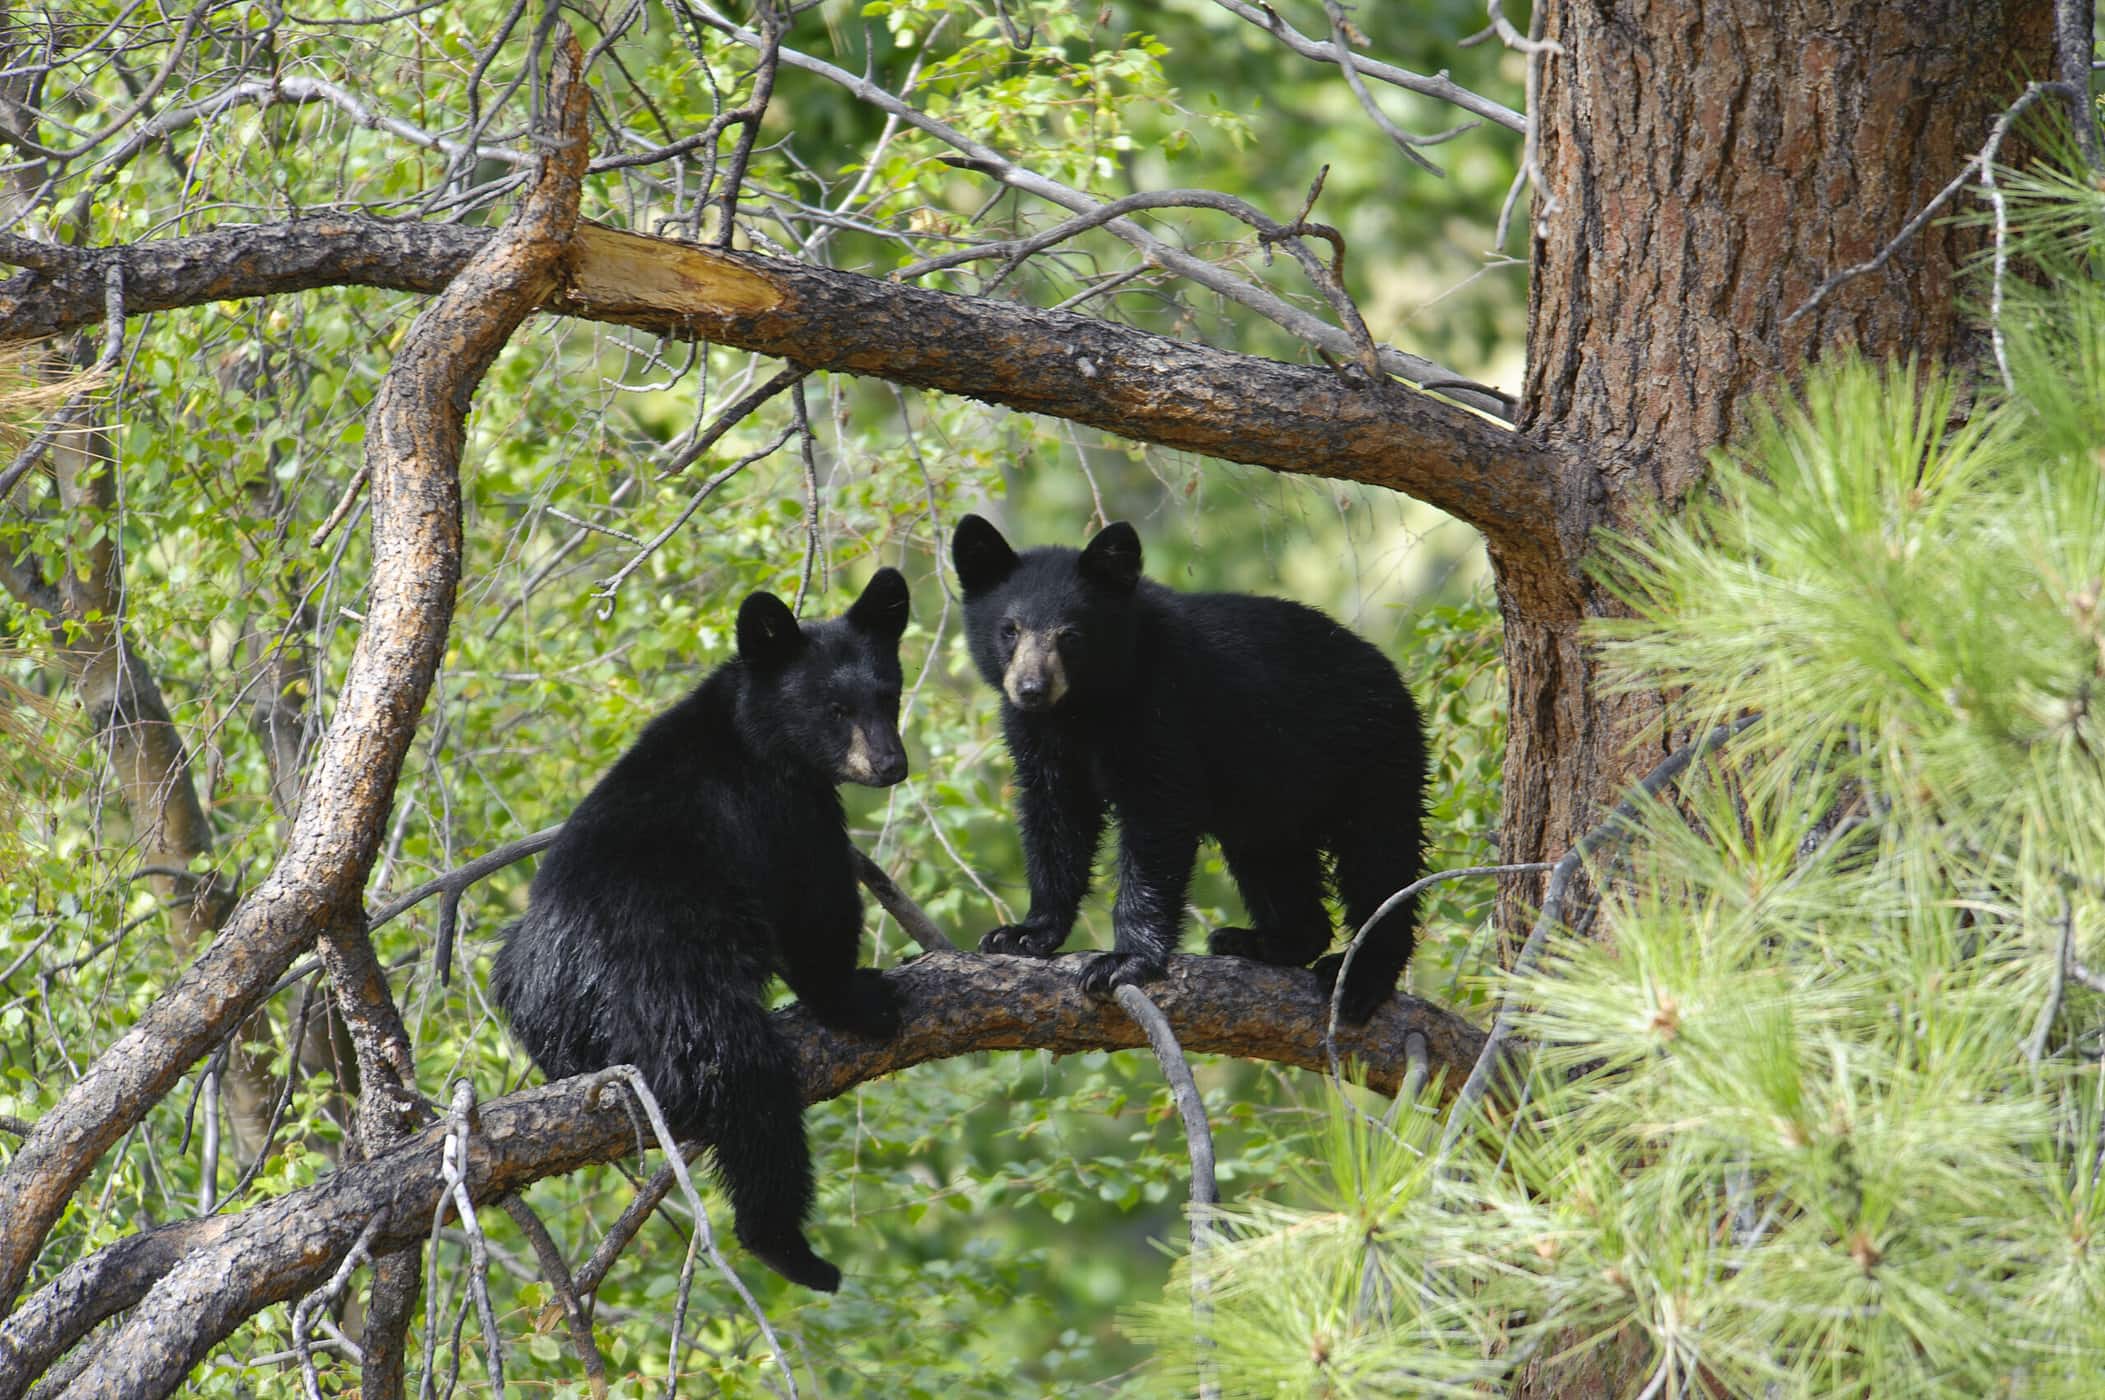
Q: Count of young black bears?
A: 2